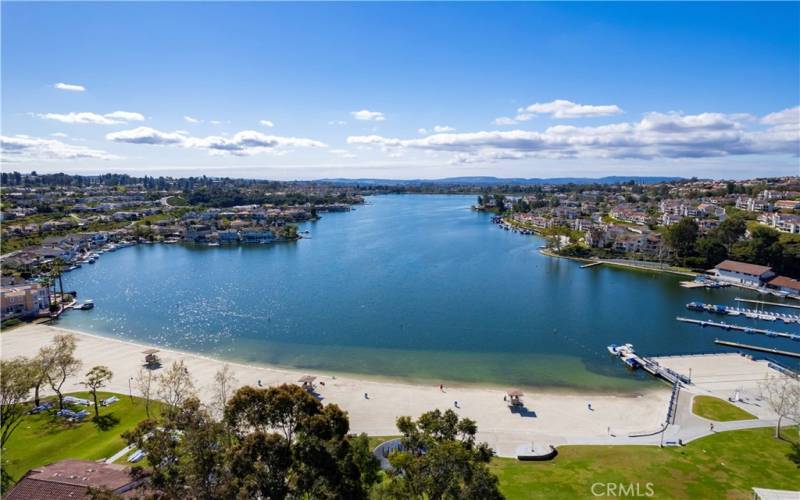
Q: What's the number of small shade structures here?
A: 3